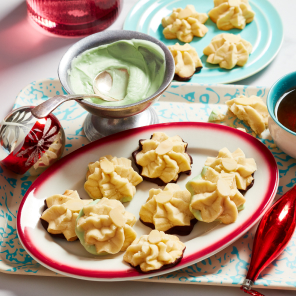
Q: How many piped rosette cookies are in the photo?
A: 13